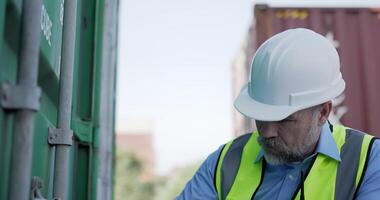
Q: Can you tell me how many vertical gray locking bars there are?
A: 2